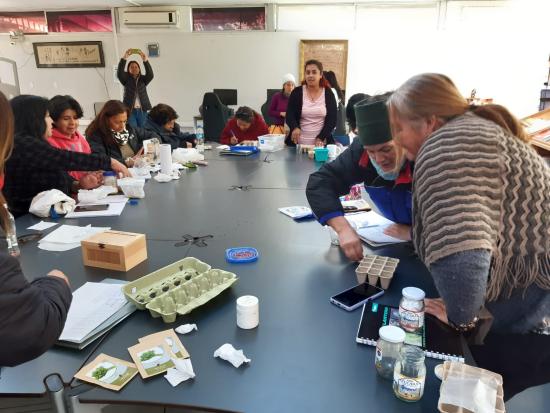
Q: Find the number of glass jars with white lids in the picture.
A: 2